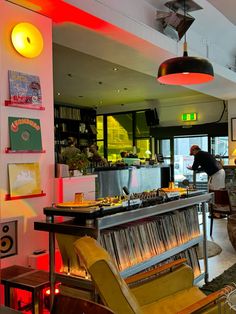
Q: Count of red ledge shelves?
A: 3